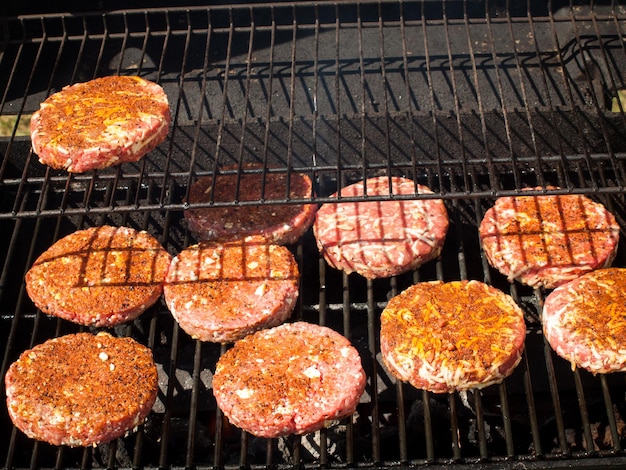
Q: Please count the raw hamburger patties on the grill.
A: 10